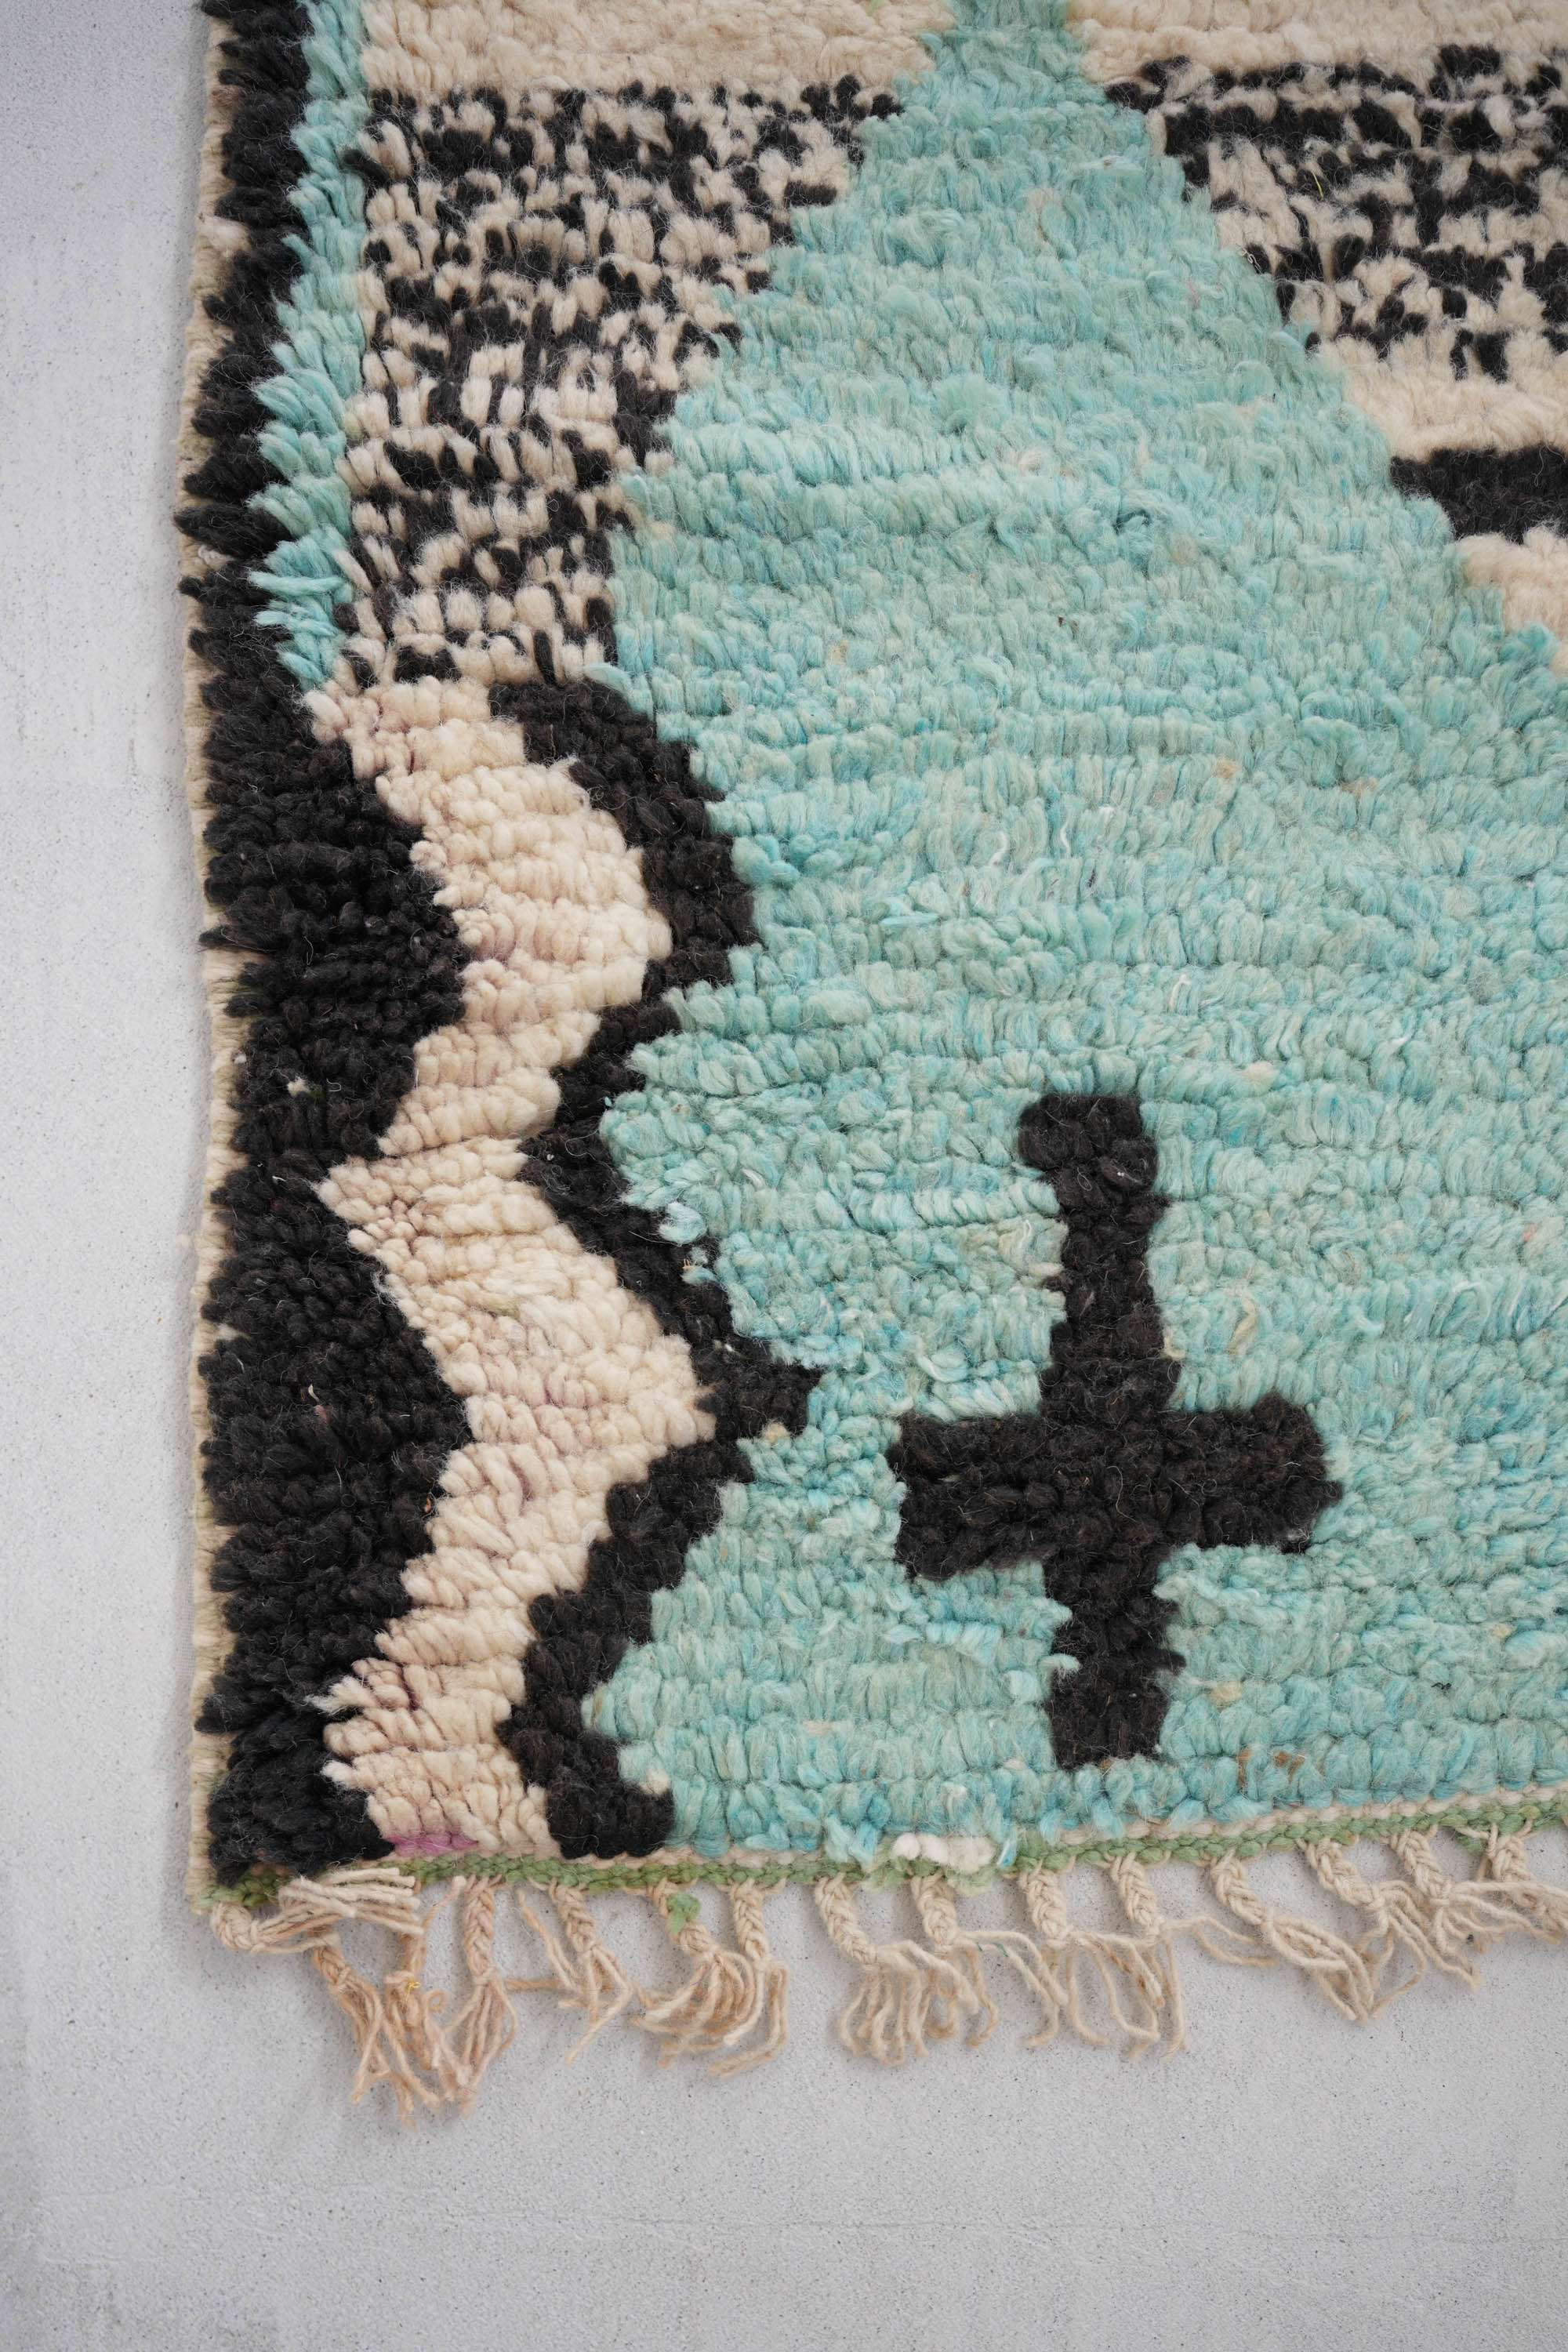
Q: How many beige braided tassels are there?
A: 15